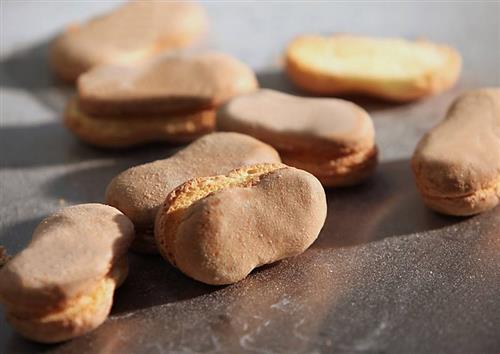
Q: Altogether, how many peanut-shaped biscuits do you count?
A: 8